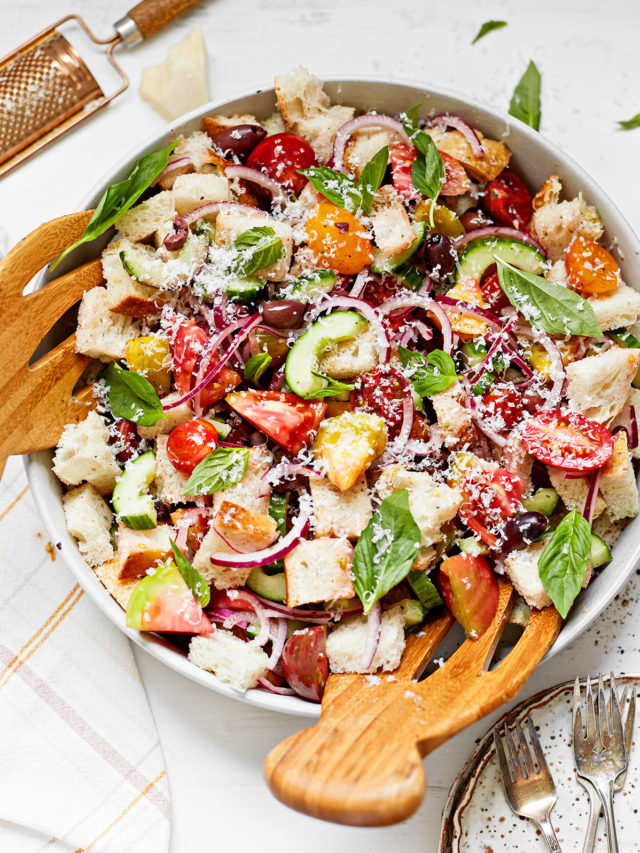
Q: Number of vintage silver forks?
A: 3